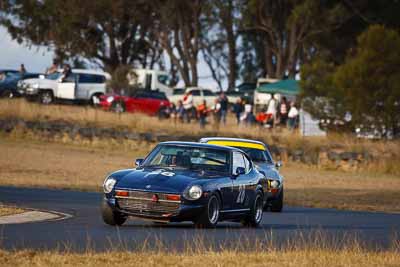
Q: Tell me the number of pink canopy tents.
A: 0